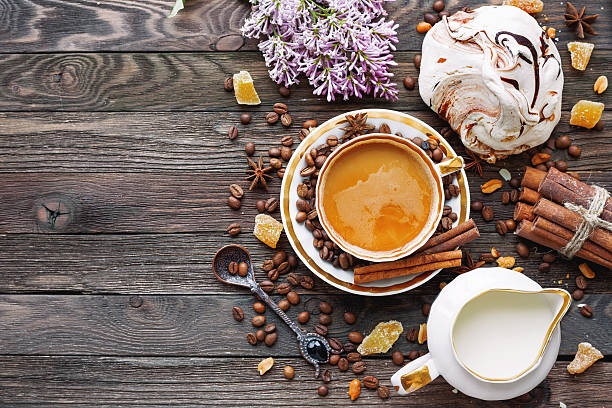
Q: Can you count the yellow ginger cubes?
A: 7